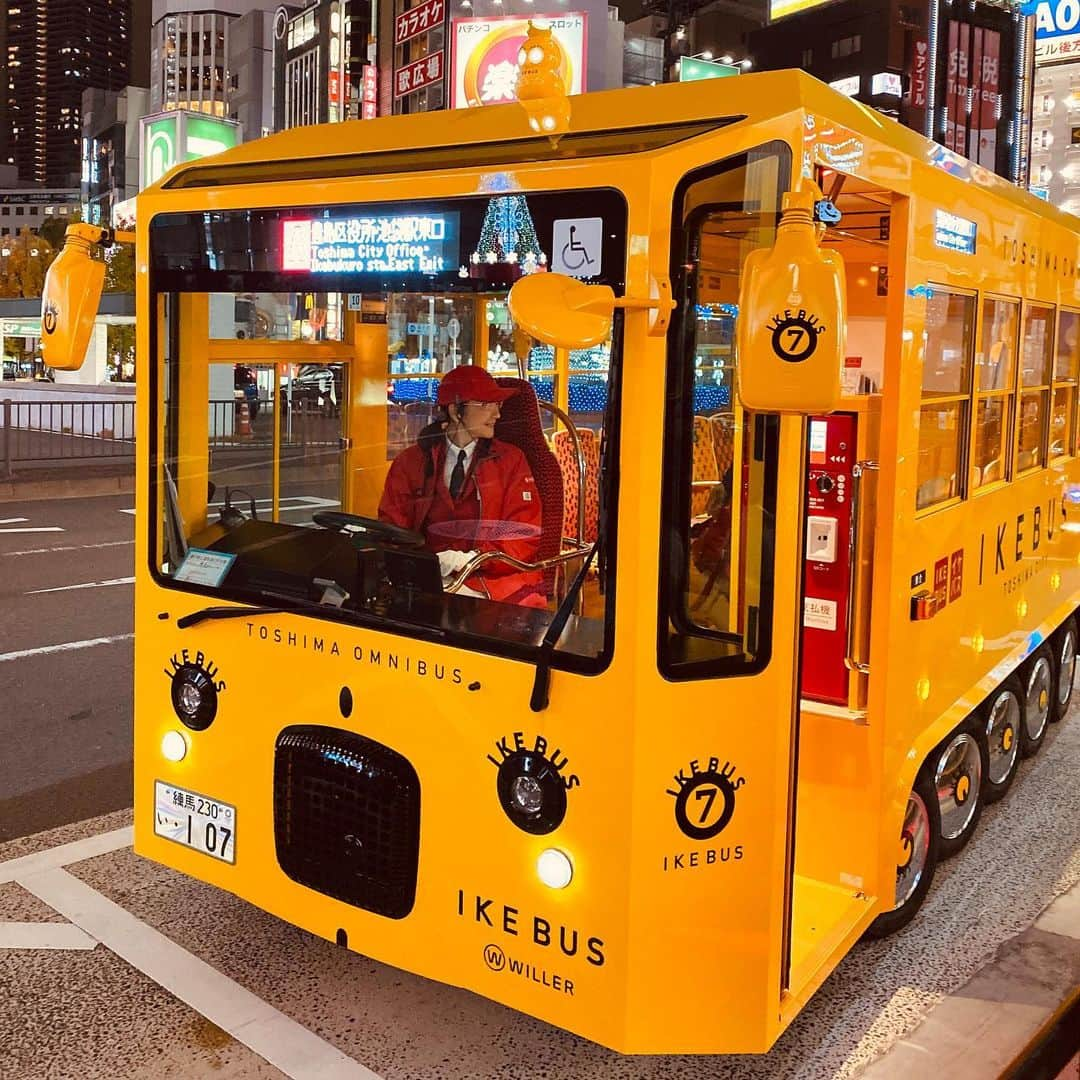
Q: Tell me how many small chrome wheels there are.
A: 5